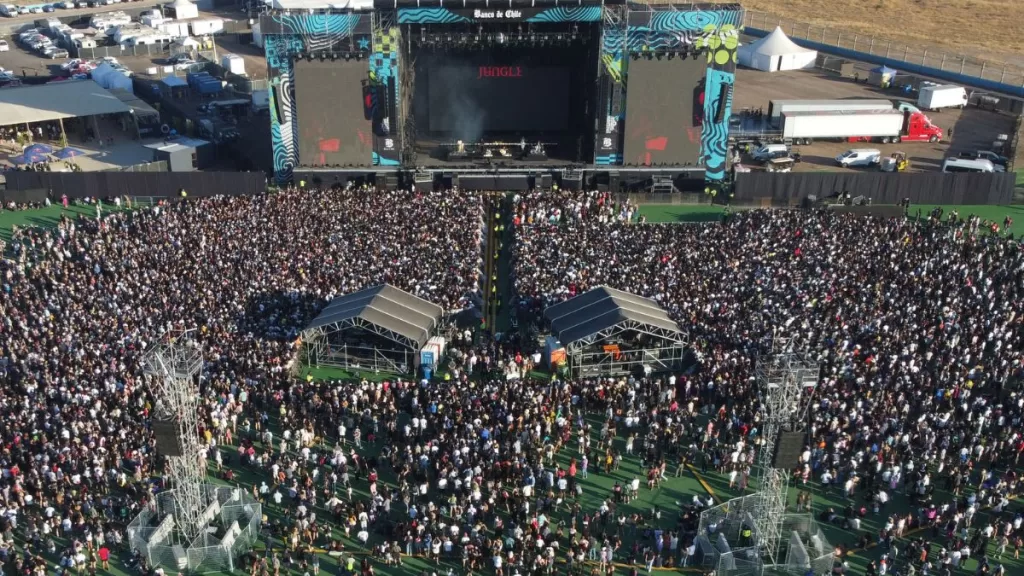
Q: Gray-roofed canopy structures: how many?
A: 2